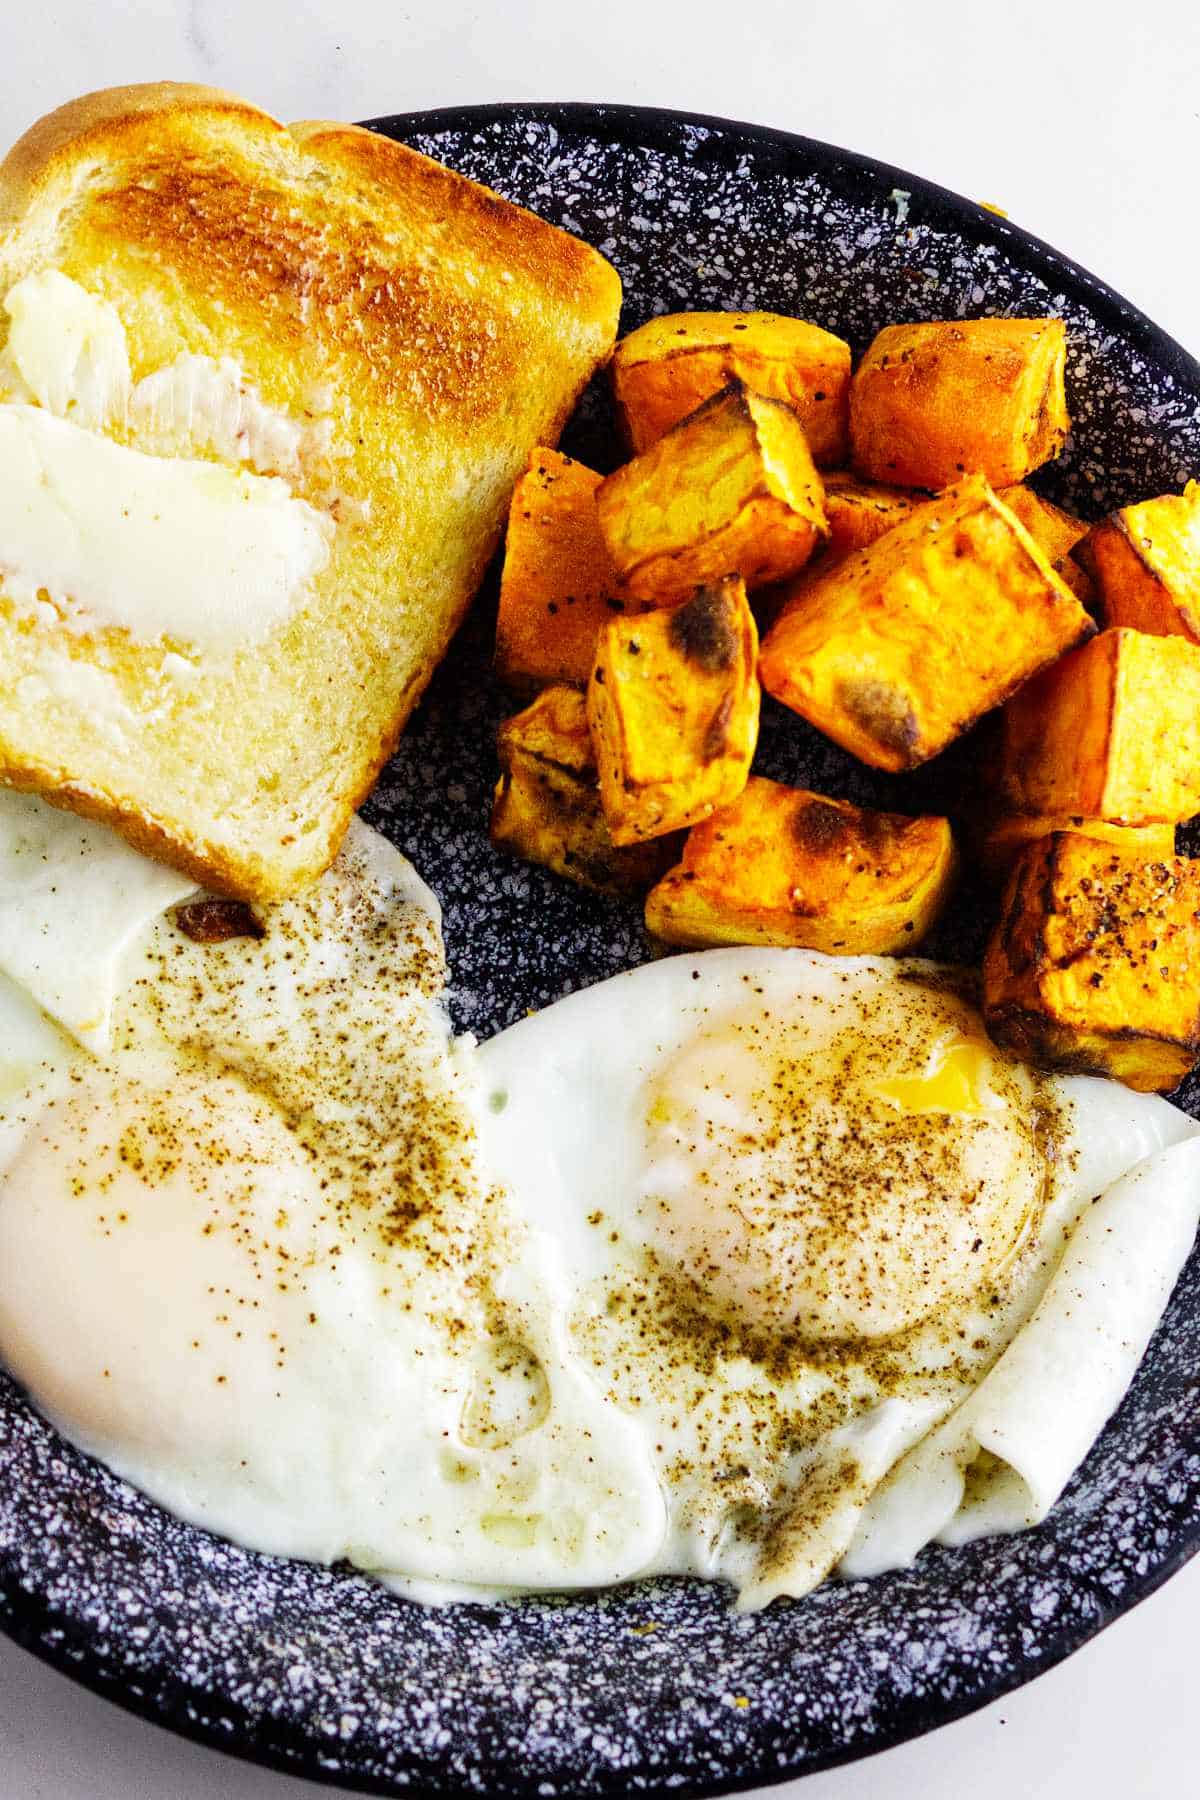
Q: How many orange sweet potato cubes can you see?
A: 14